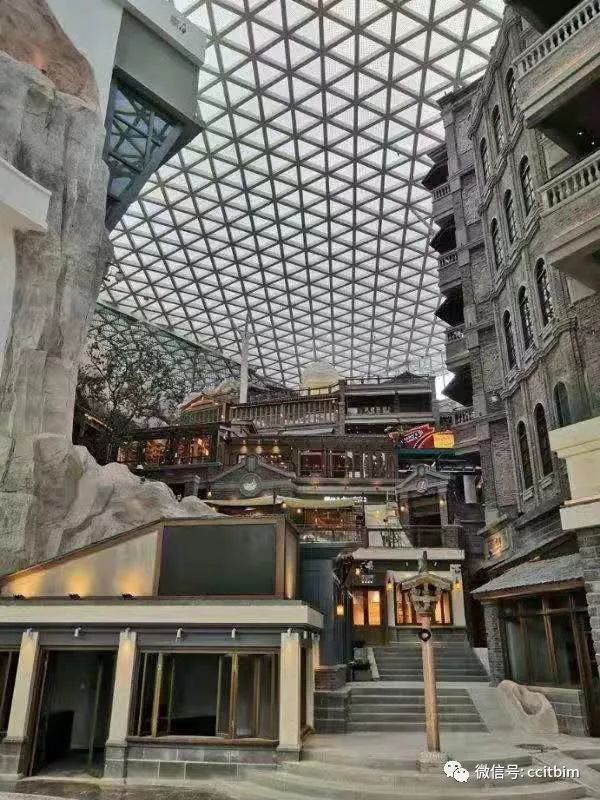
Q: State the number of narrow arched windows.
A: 12